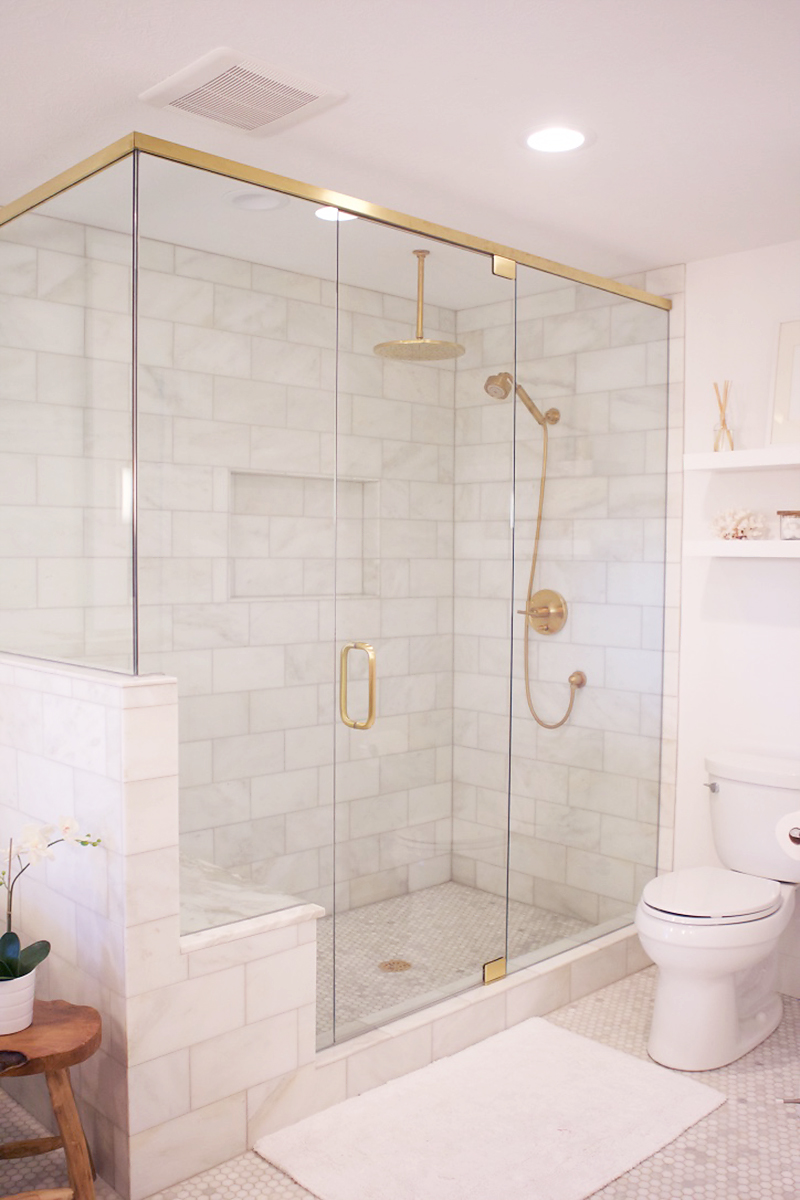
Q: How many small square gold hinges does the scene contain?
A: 2